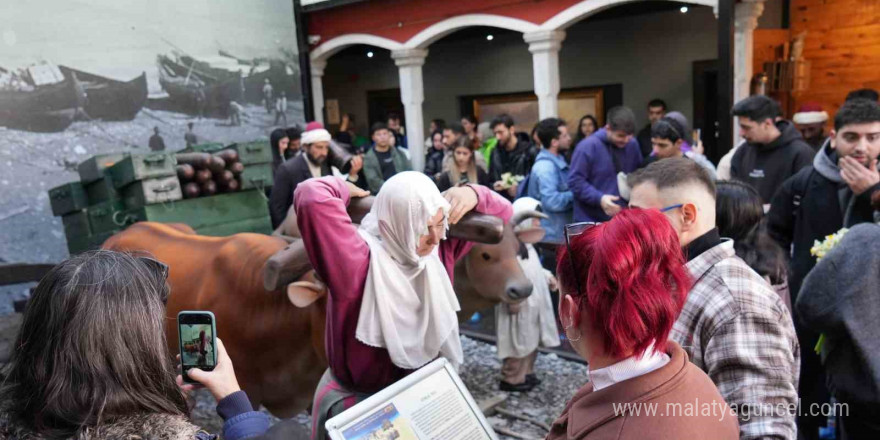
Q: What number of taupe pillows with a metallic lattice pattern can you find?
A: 0